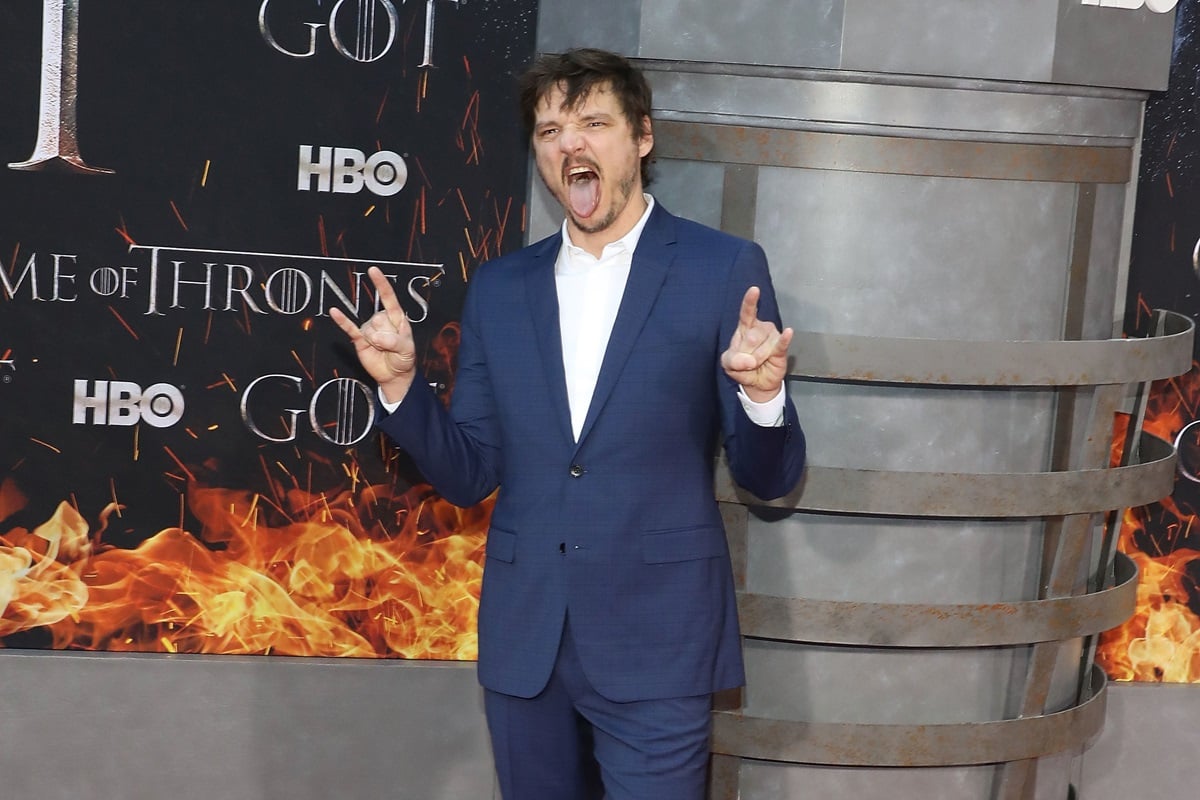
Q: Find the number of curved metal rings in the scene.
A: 4